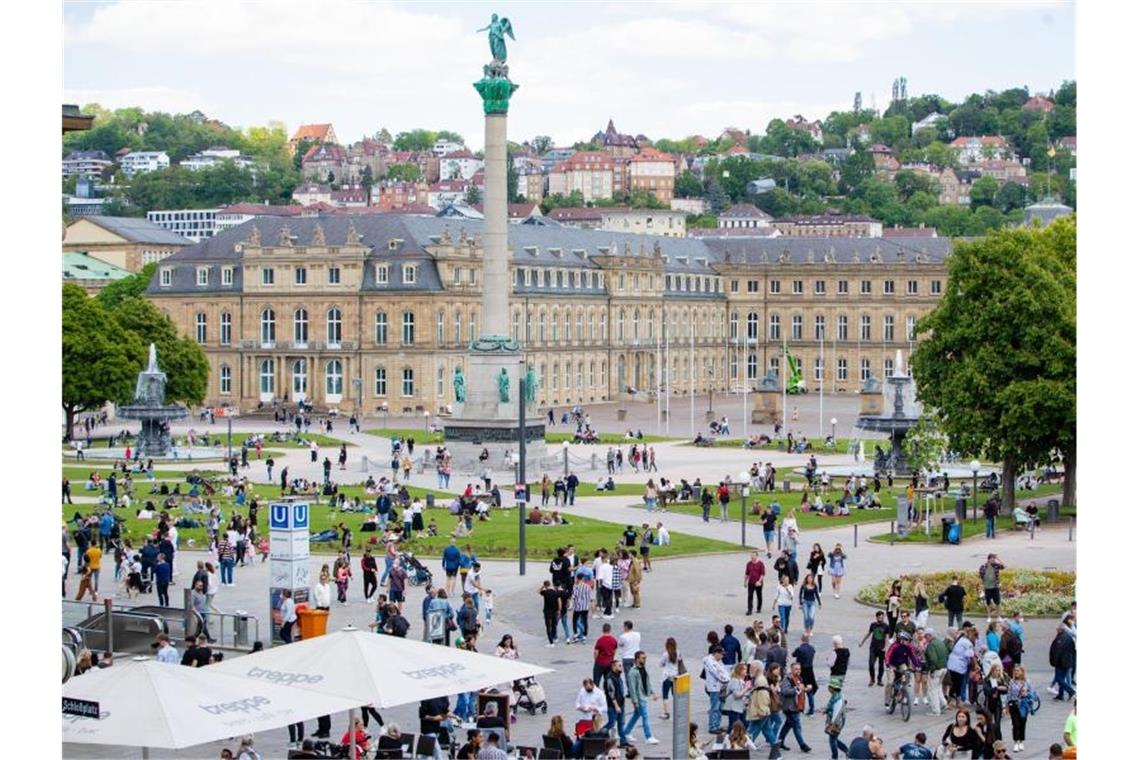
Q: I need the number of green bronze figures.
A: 4